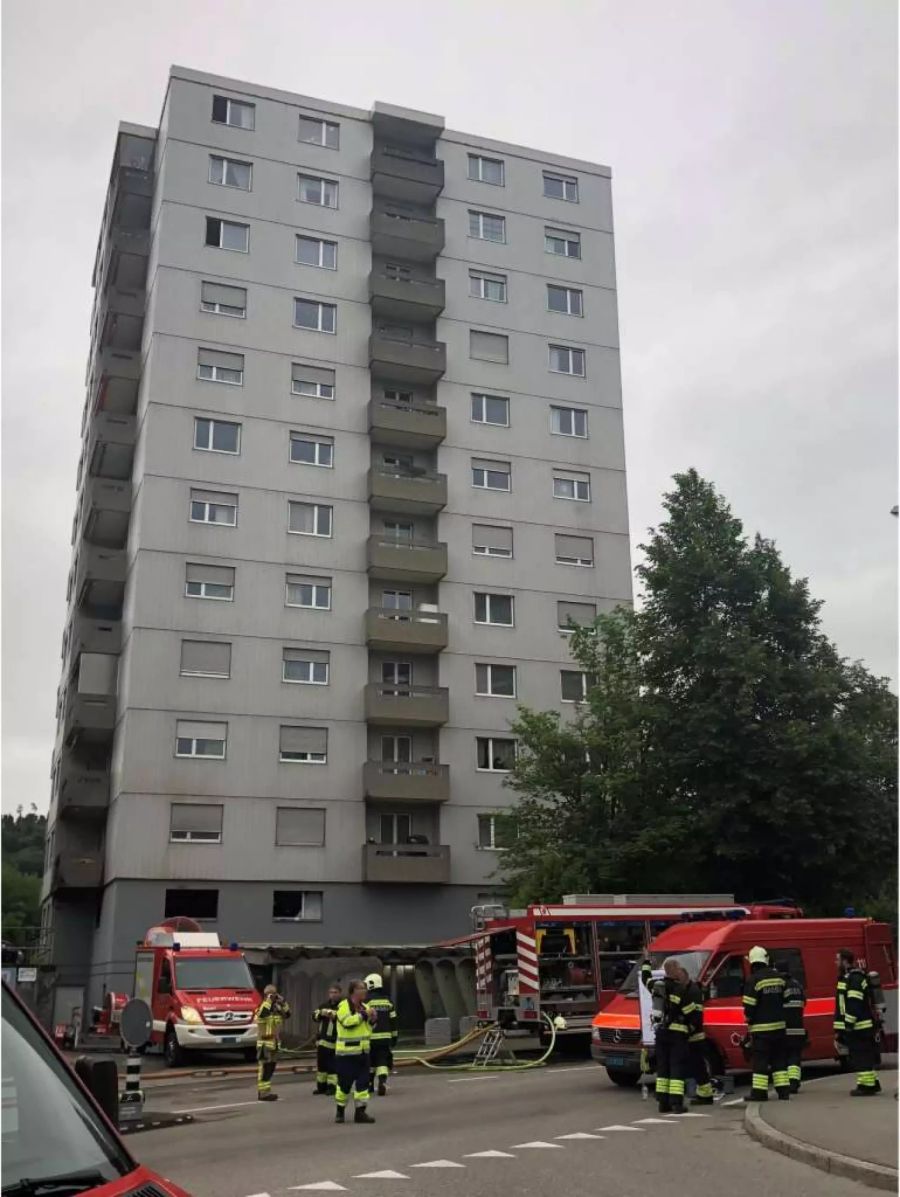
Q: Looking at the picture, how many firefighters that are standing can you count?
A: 9